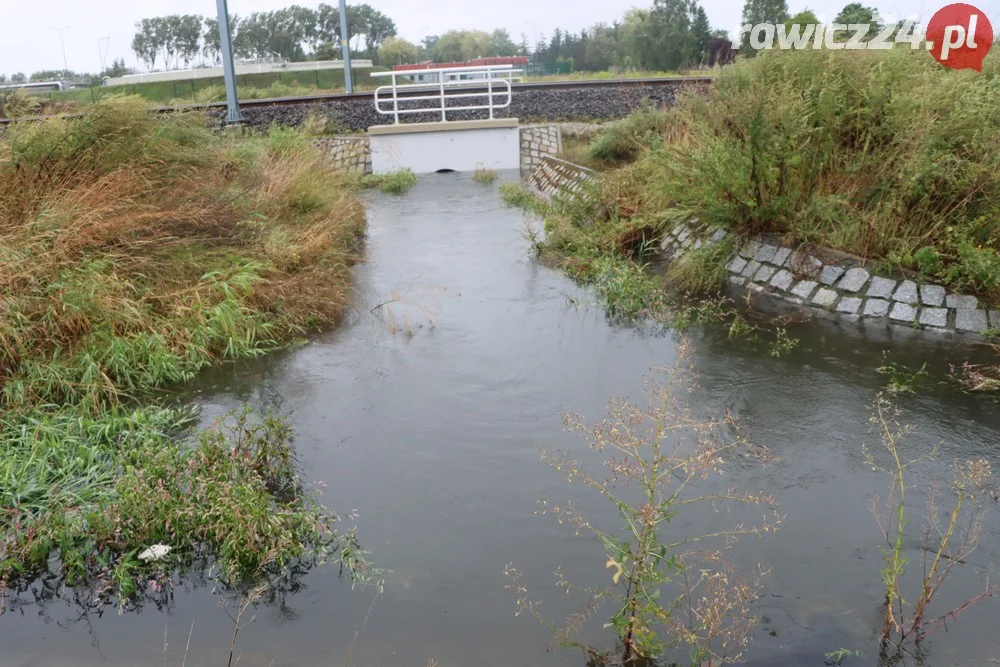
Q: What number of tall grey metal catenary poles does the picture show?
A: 2